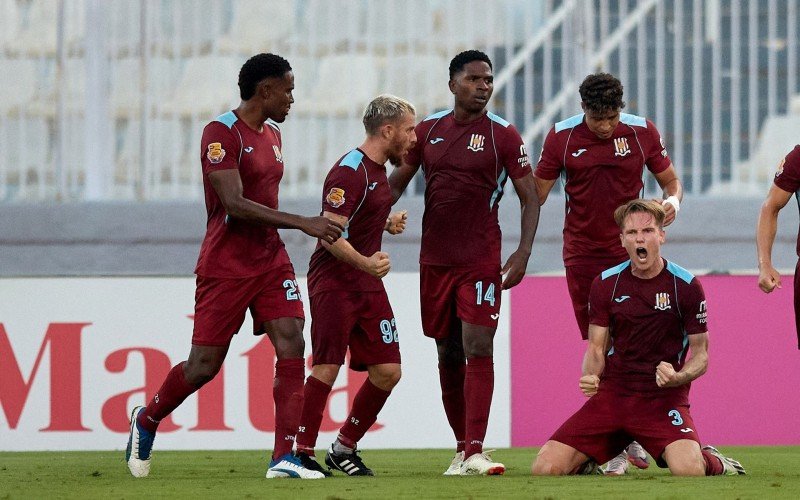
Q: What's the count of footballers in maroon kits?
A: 6